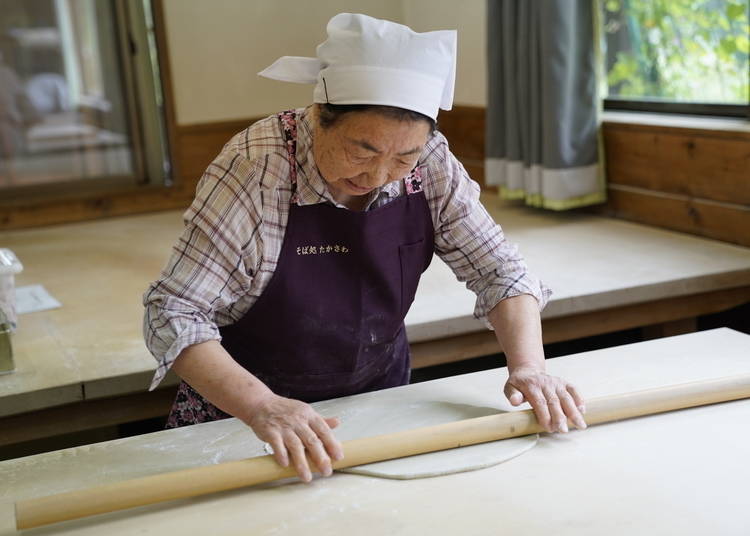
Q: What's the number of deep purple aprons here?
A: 1